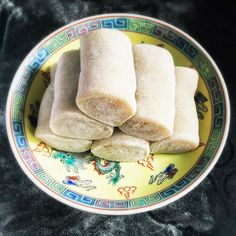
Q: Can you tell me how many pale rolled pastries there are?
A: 6